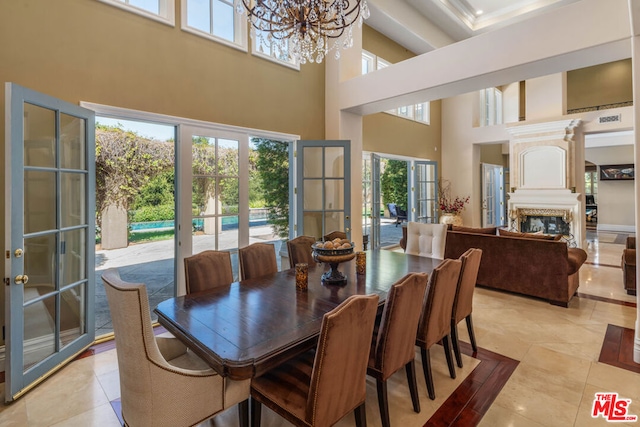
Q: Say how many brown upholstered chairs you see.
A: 8